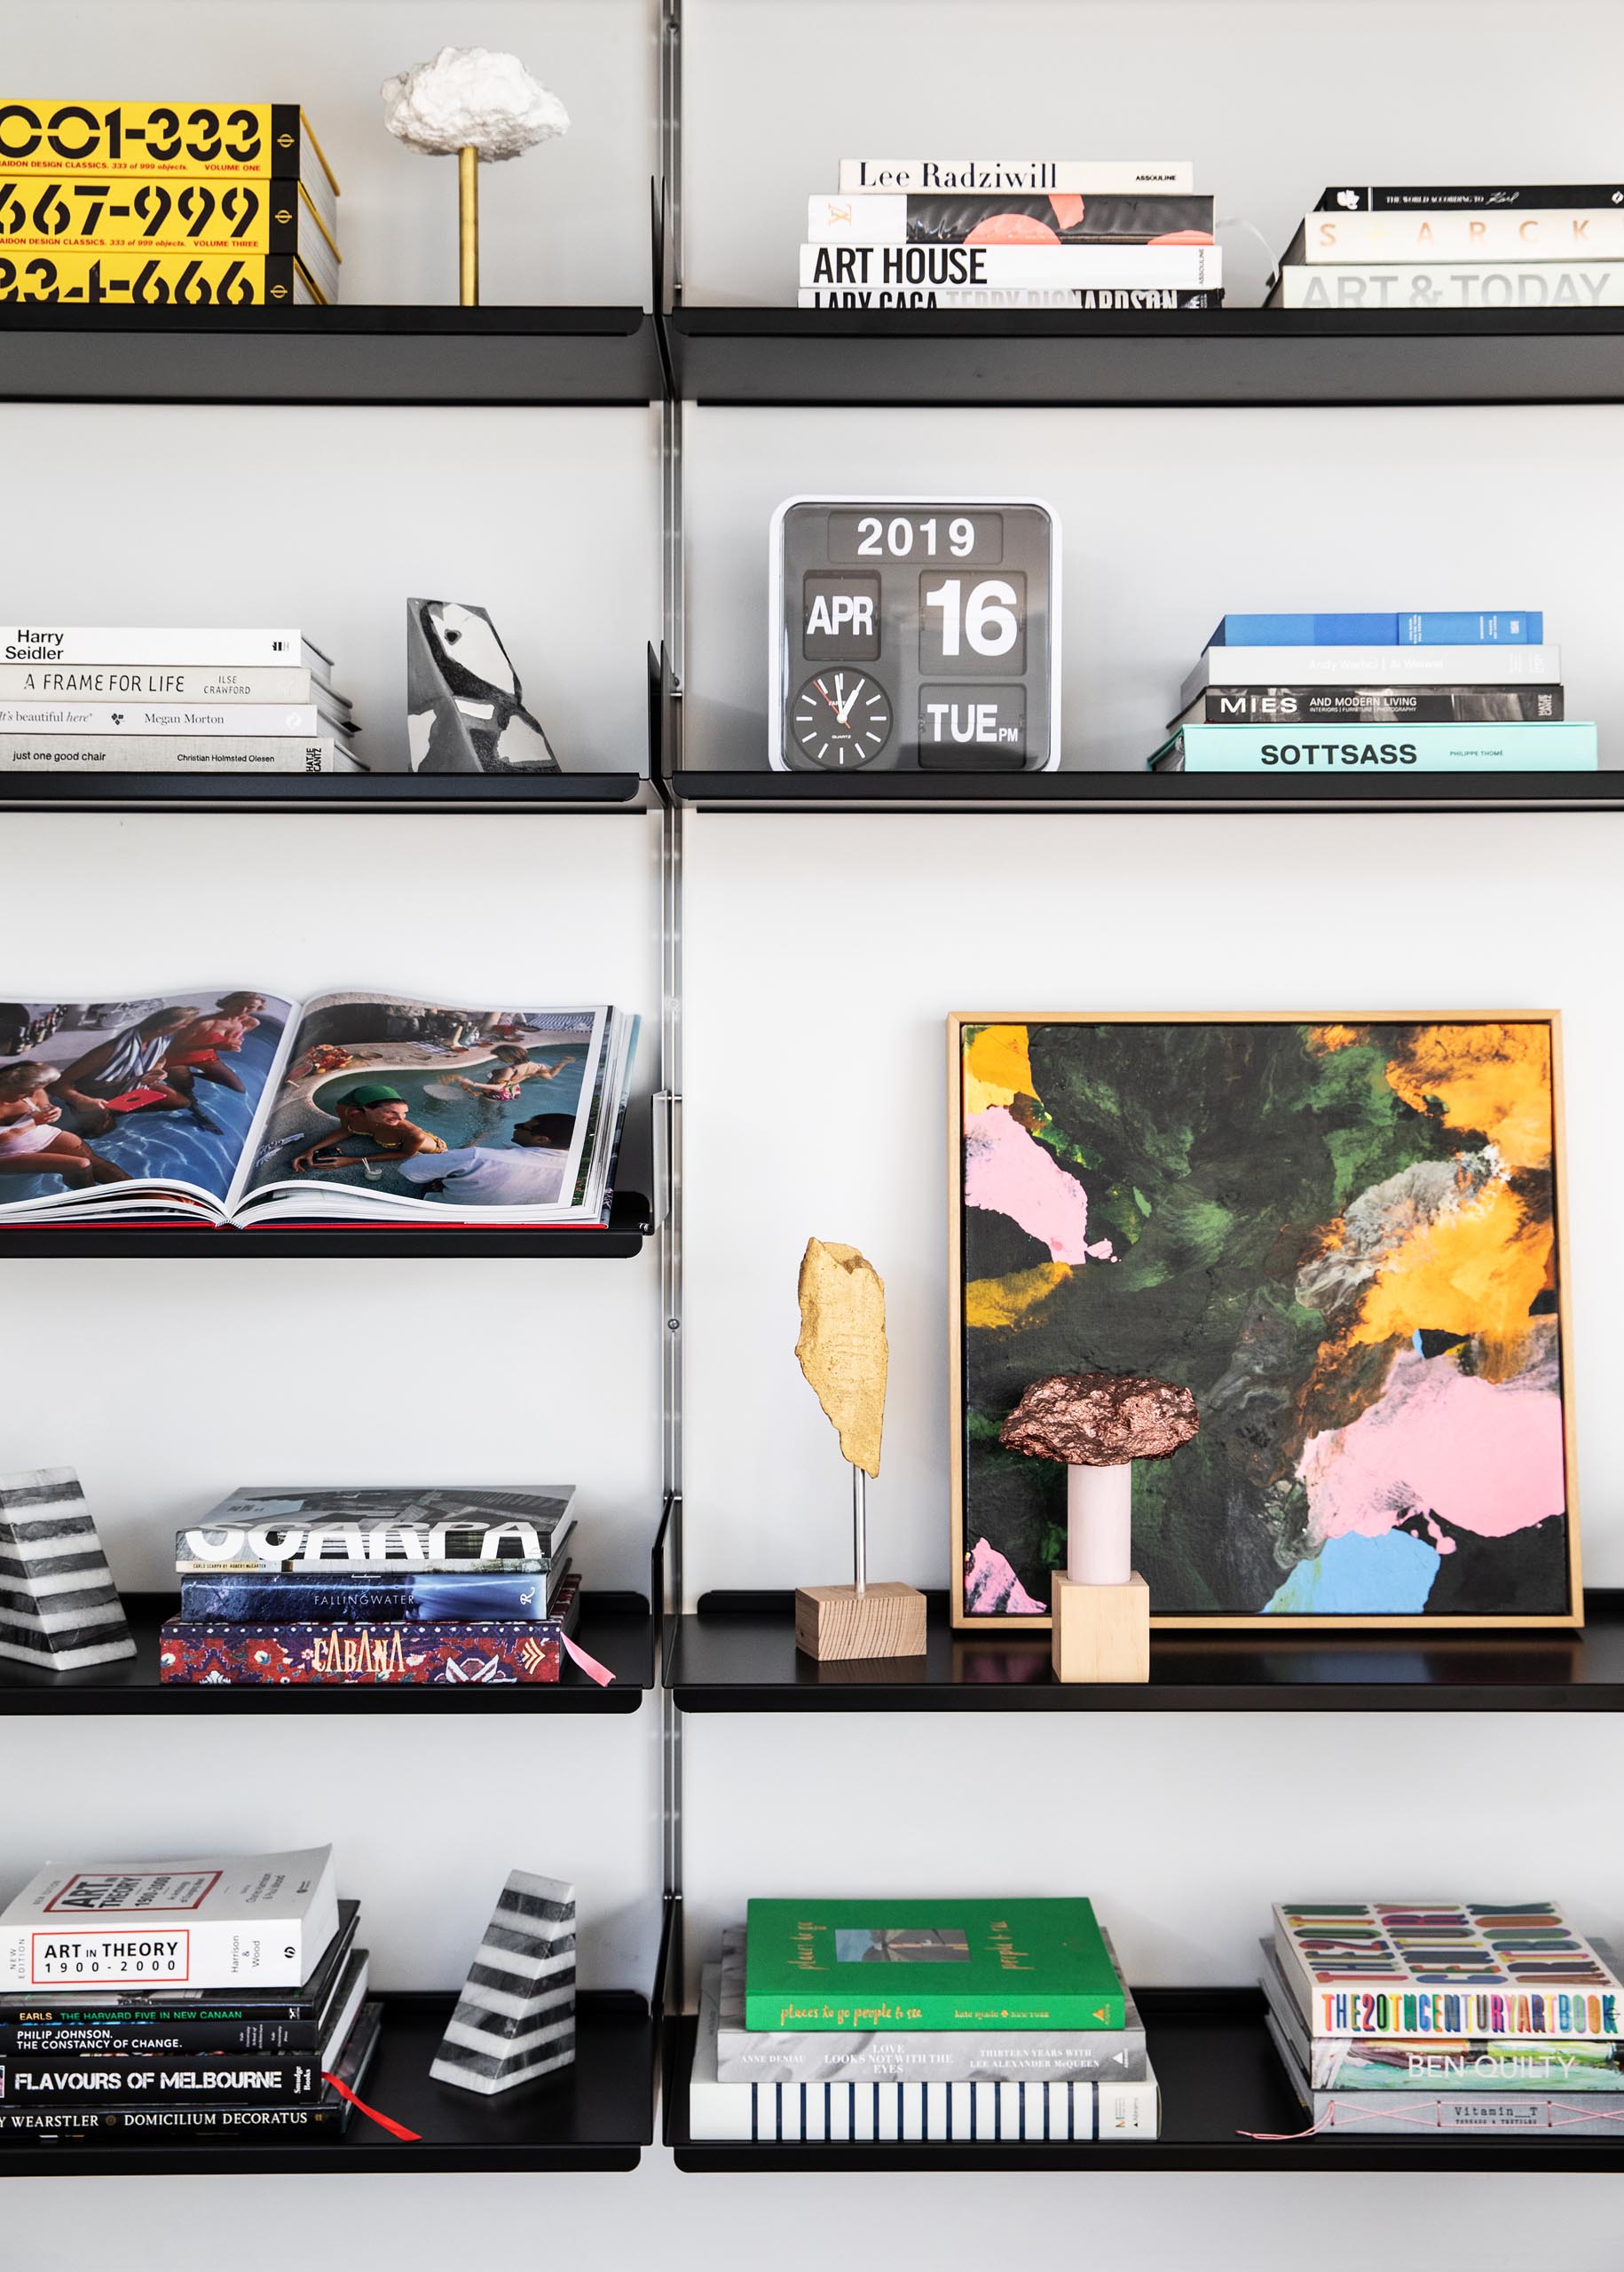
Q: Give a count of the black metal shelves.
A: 9